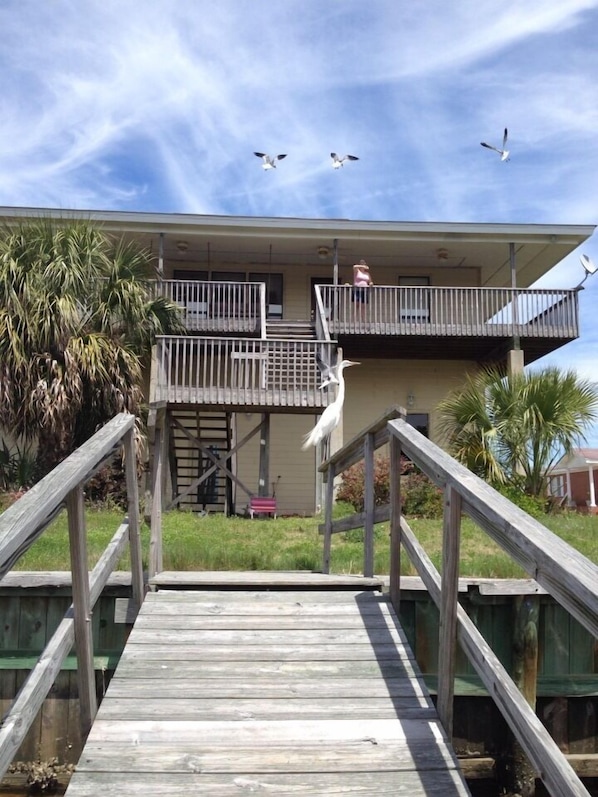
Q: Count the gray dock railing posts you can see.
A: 7